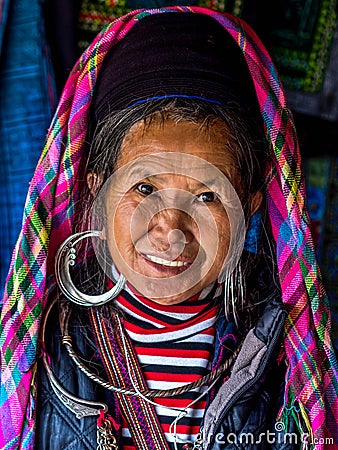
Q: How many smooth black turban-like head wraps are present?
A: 1